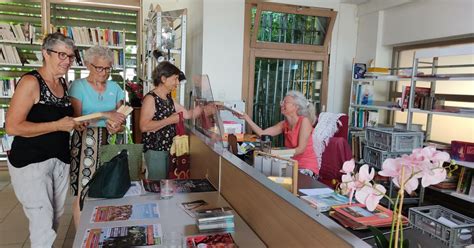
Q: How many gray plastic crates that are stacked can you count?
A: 2